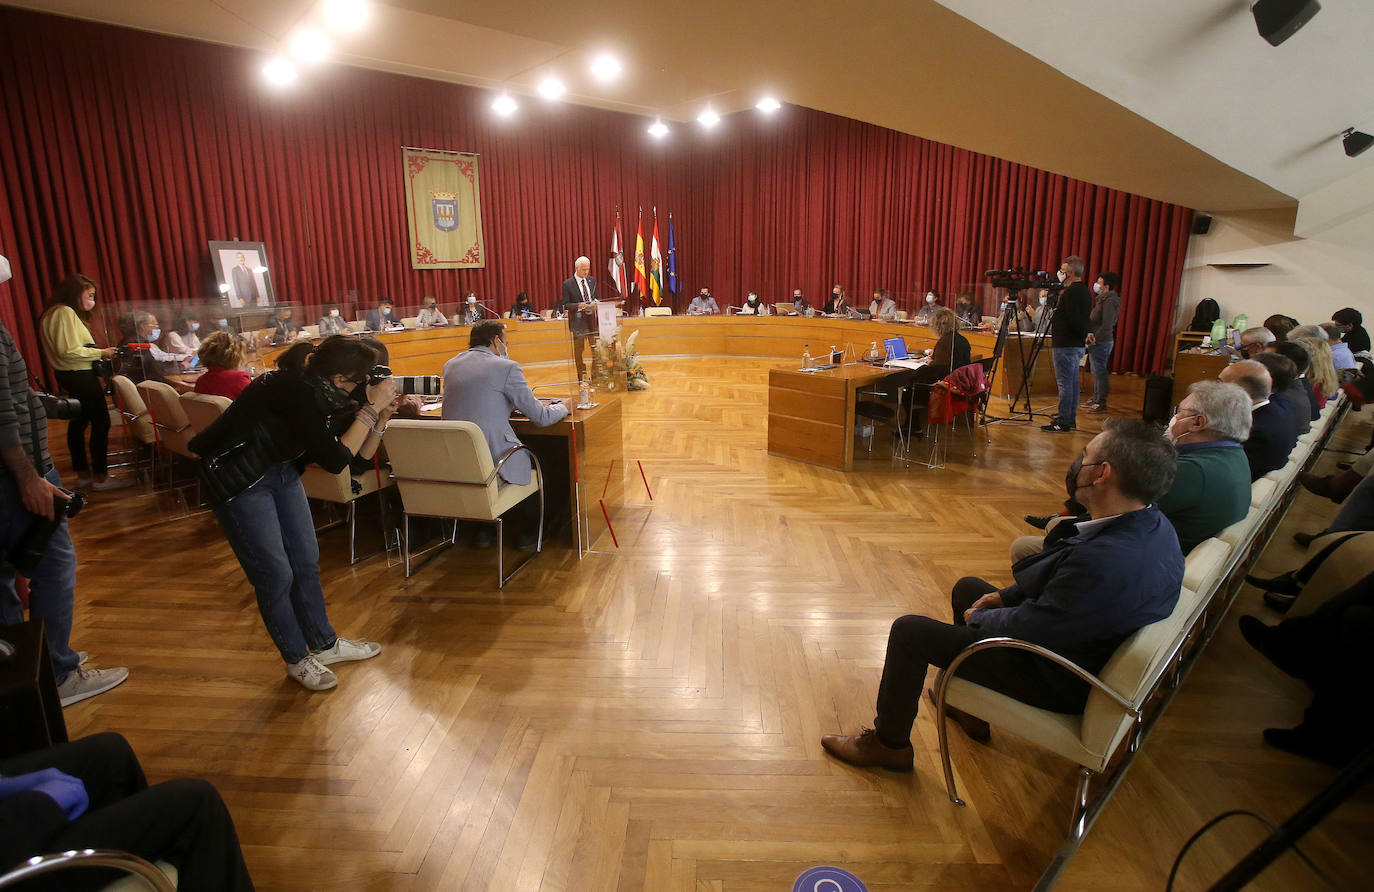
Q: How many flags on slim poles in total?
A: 4